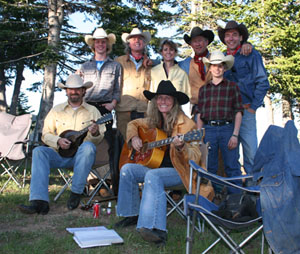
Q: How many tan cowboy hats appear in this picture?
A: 4